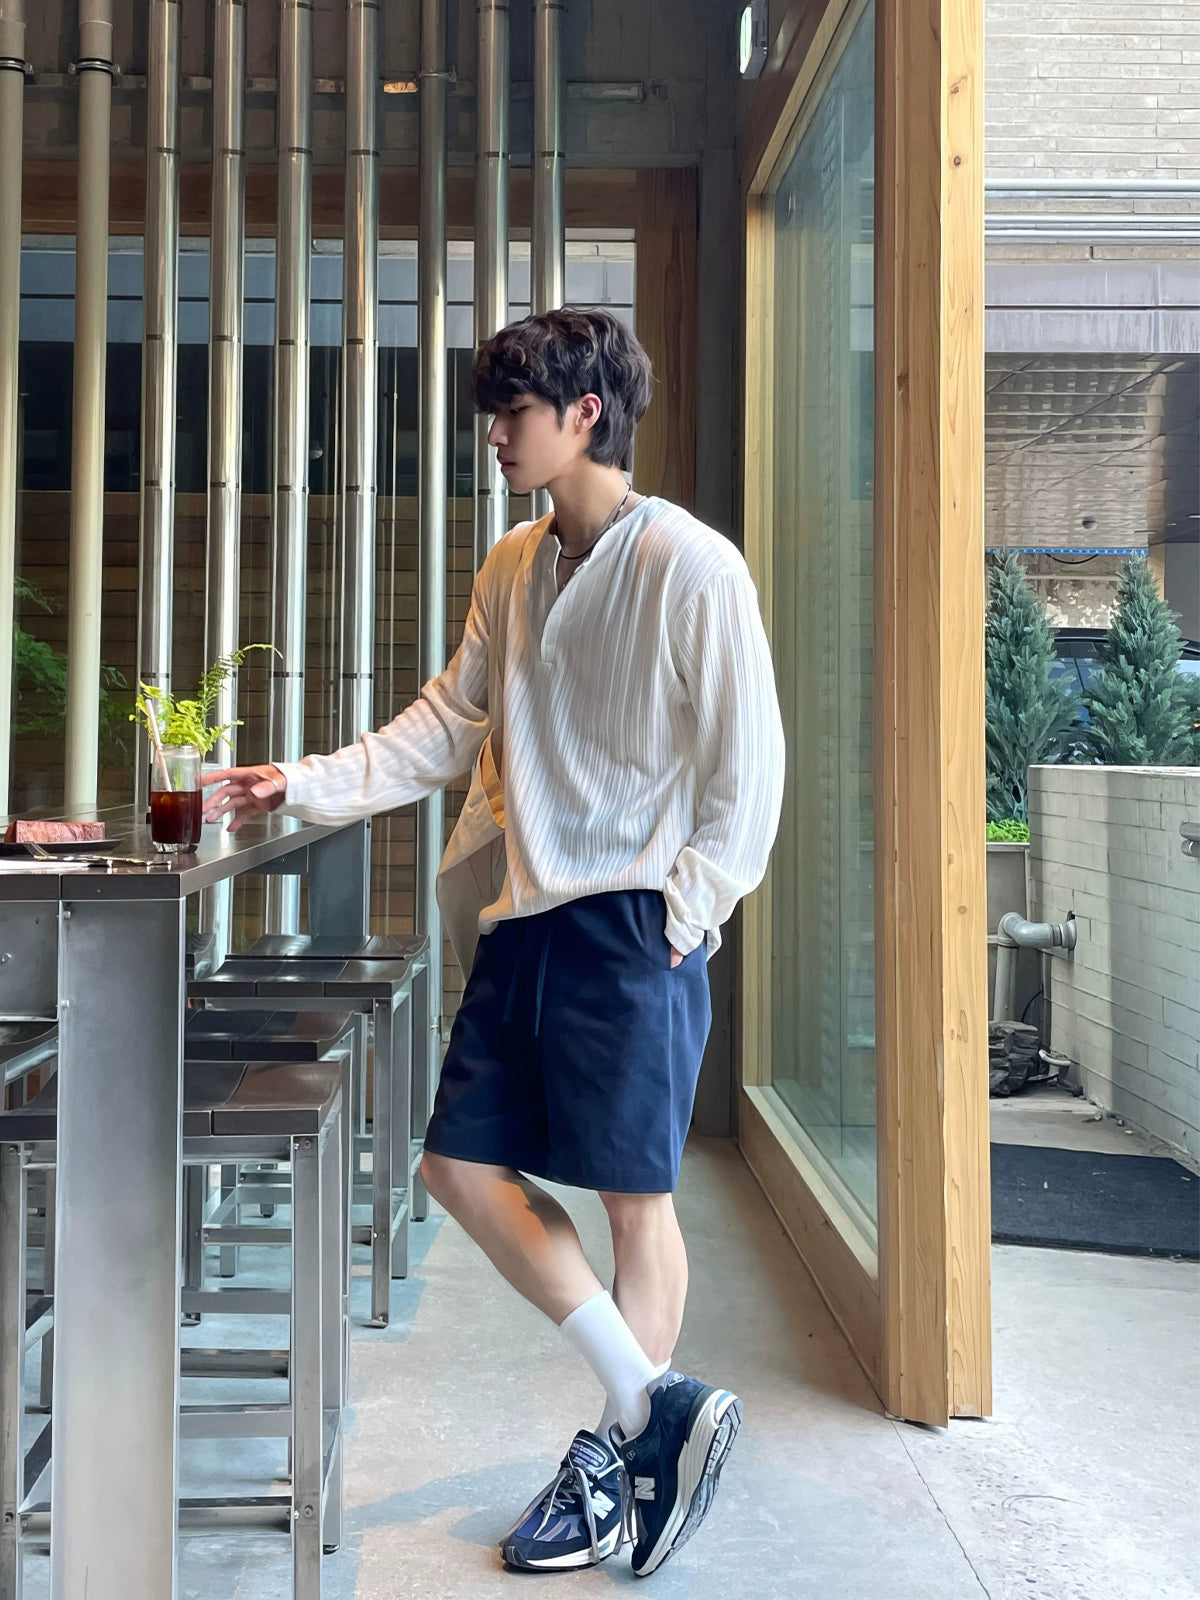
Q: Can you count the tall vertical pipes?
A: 9